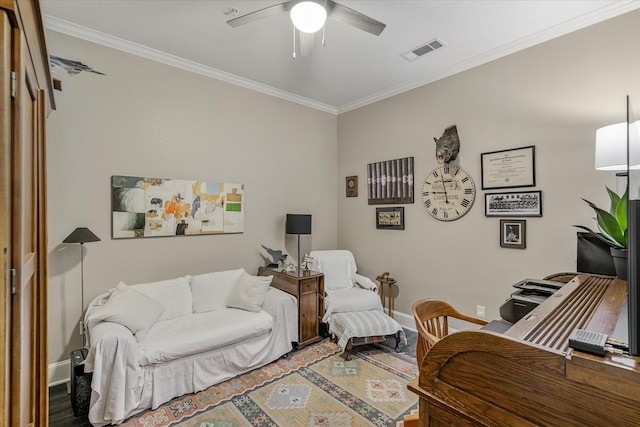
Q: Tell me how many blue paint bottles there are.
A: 0